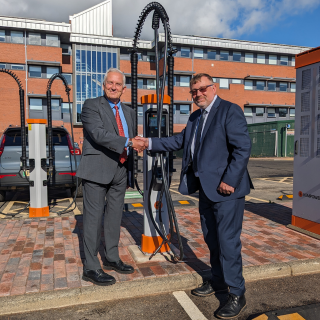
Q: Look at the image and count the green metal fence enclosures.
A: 1